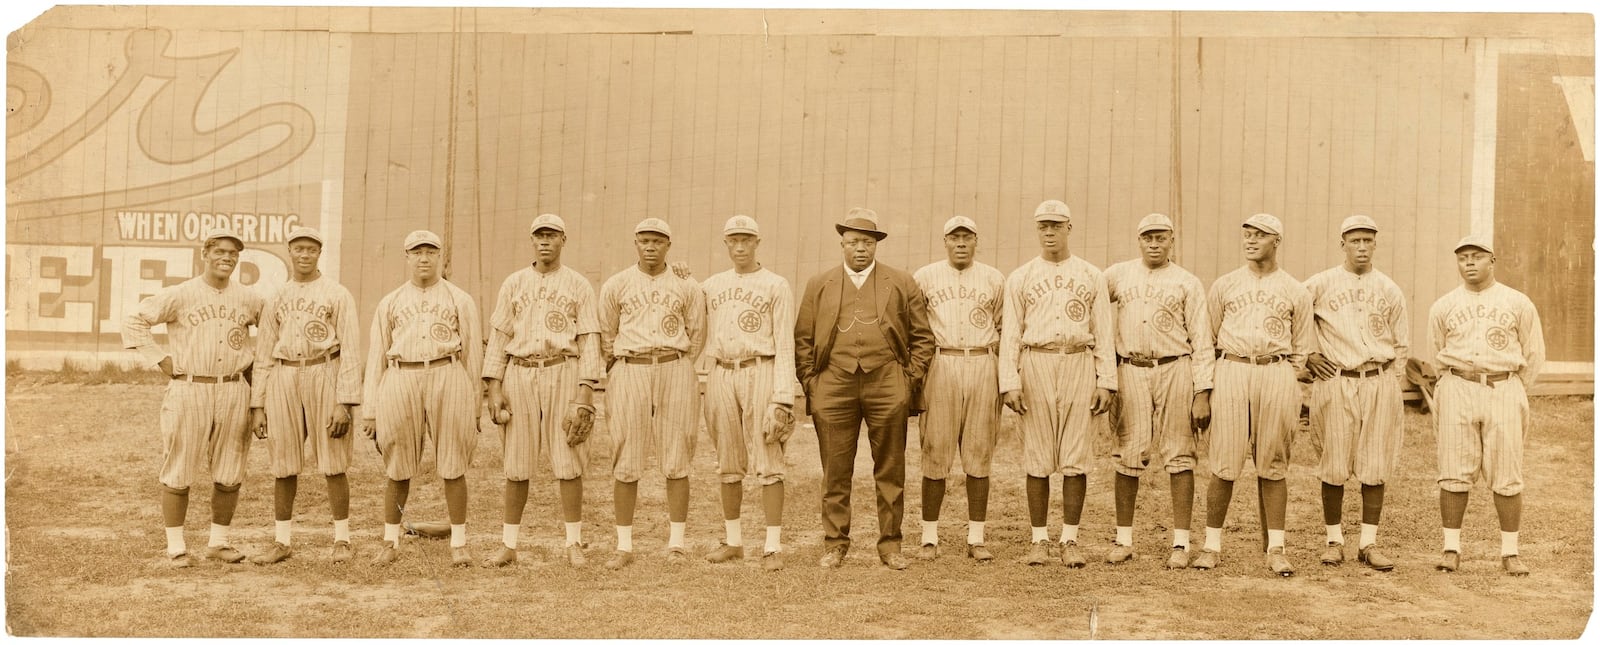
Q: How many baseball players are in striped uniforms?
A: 12